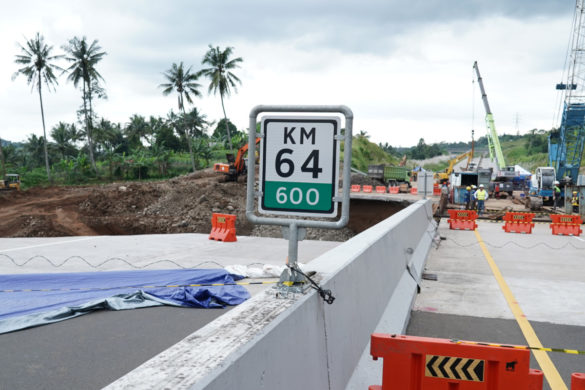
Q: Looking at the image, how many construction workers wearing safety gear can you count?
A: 5